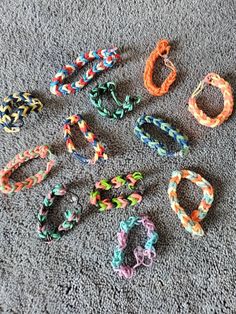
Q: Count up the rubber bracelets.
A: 12